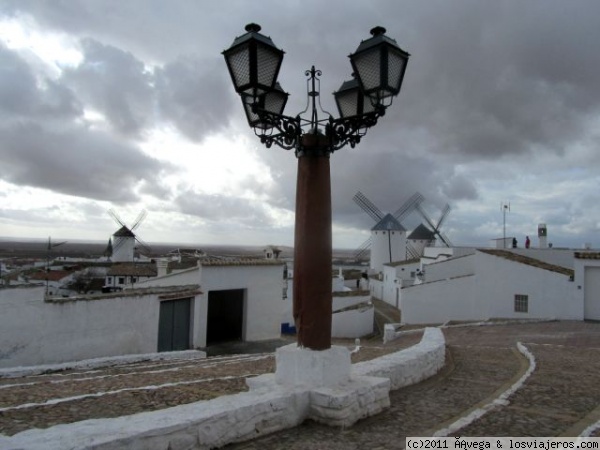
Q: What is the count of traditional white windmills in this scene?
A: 3